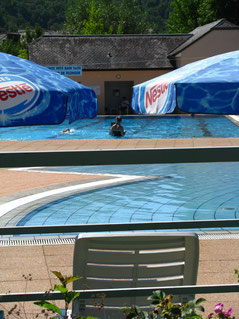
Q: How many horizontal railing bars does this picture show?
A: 3